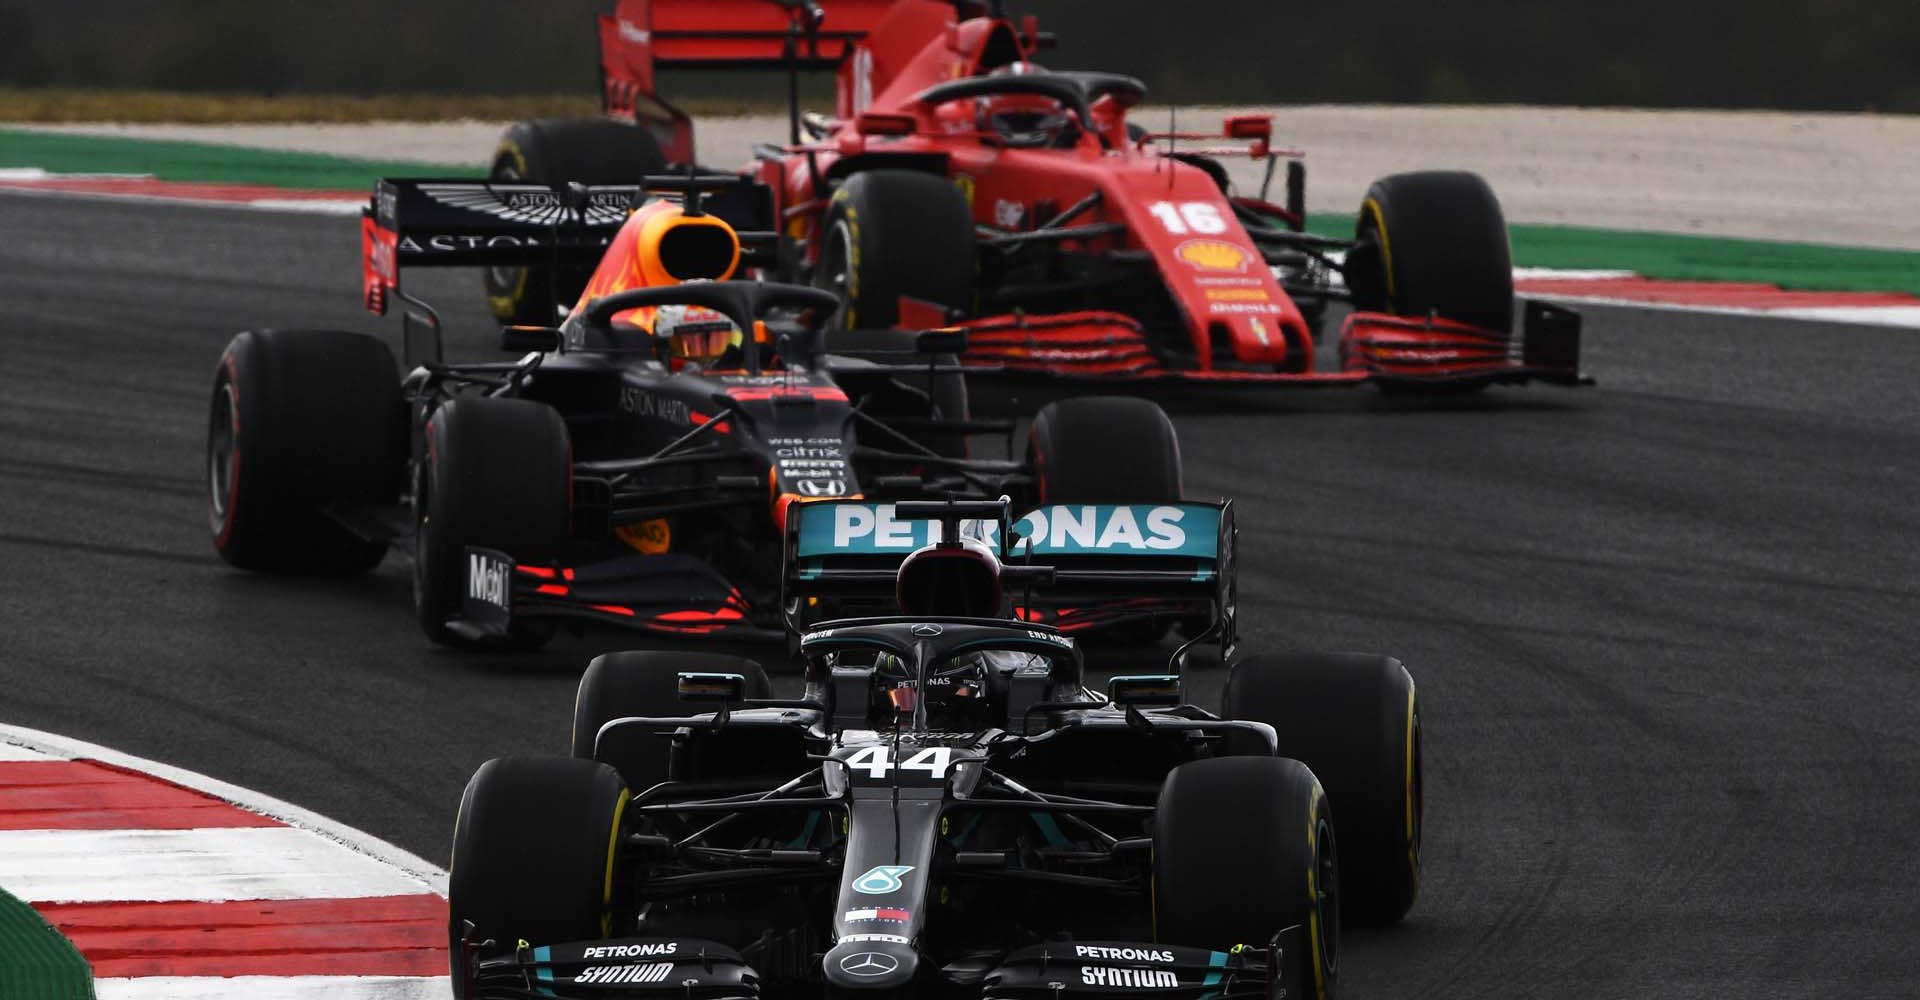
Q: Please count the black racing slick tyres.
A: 11